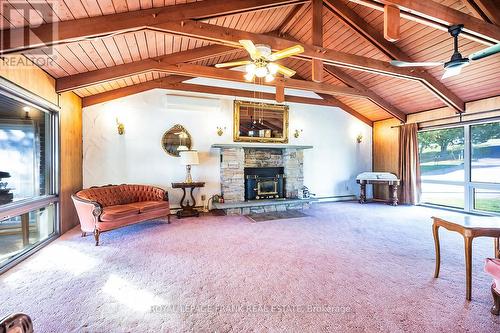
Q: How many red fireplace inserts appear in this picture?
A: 0